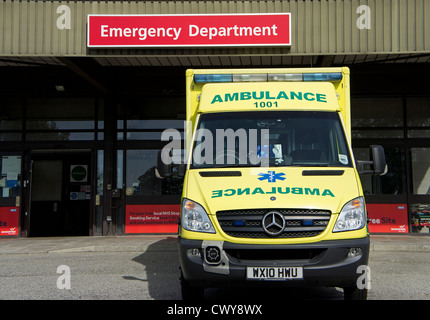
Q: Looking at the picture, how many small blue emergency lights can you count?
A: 2